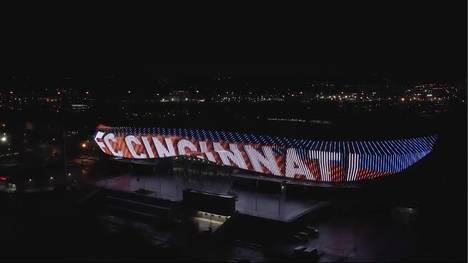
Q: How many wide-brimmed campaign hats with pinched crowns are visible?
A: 0